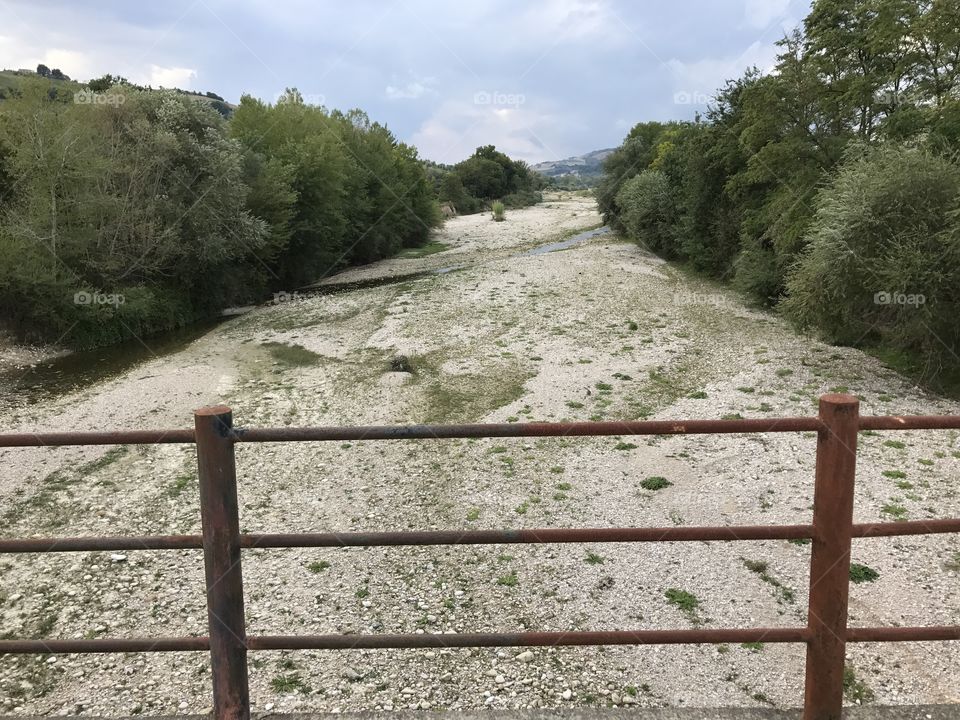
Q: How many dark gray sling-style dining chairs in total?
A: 0